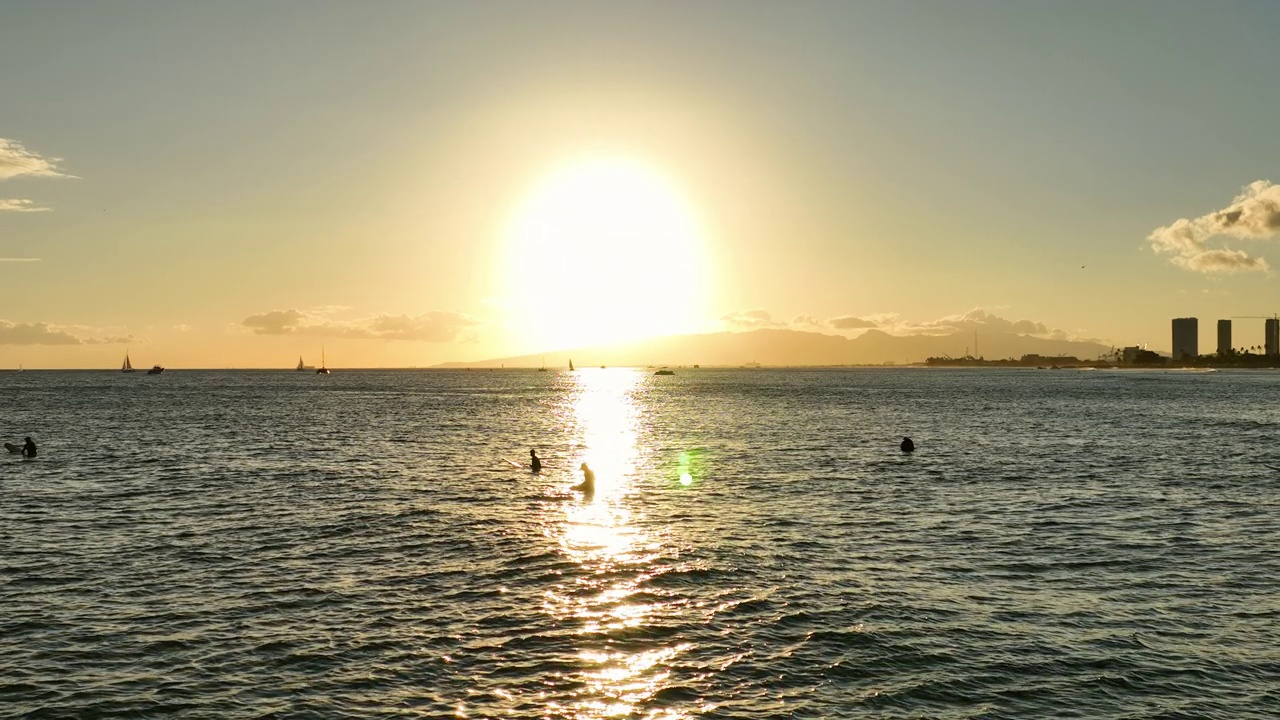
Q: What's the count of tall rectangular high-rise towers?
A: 3